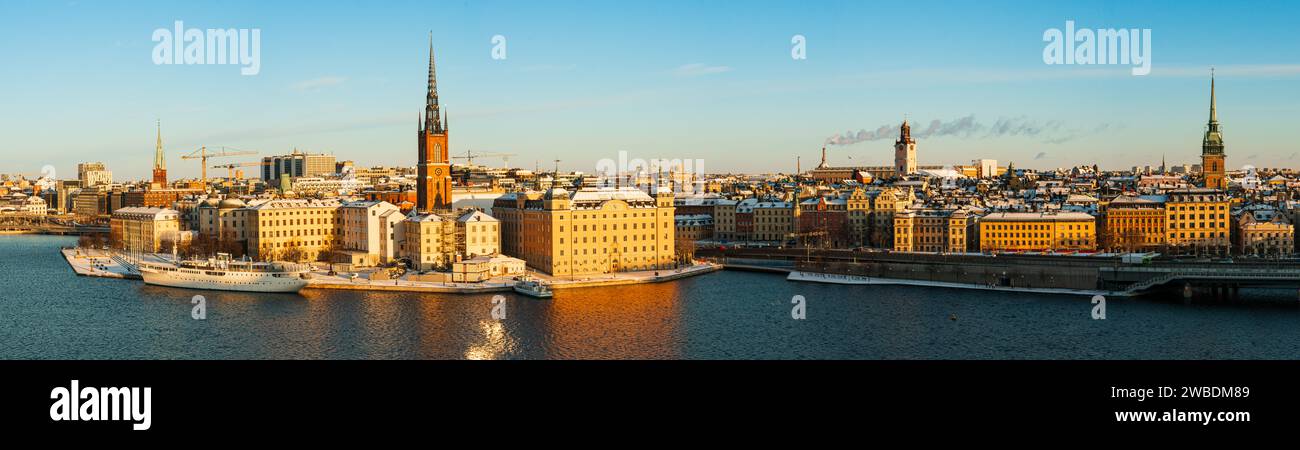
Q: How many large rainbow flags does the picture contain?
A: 0